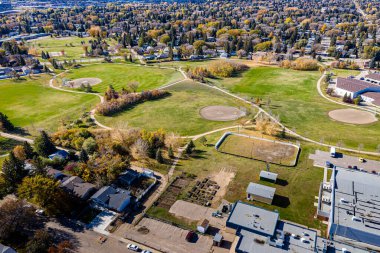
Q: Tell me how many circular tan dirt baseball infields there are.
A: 3